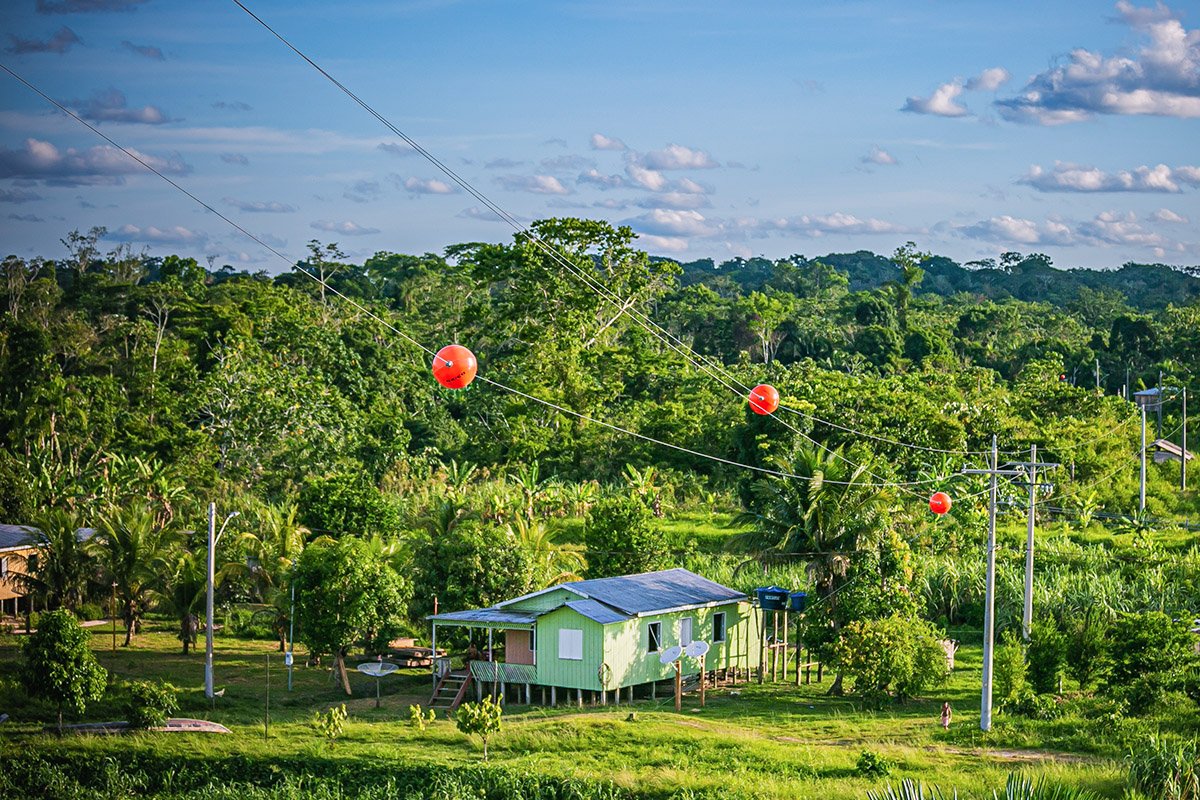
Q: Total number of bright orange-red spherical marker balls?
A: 3